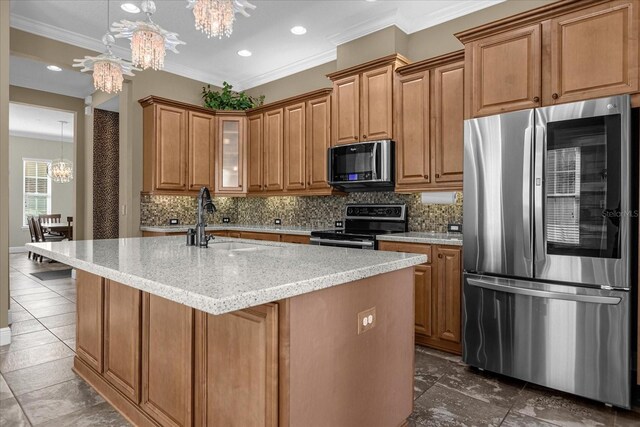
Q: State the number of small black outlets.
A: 5